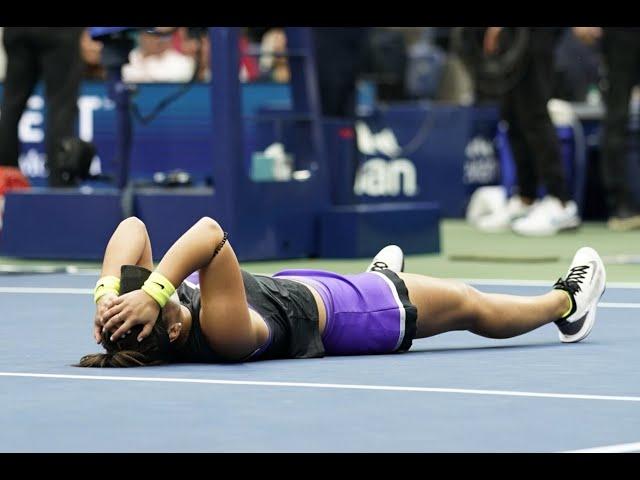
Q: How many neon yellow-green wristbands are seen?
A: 2